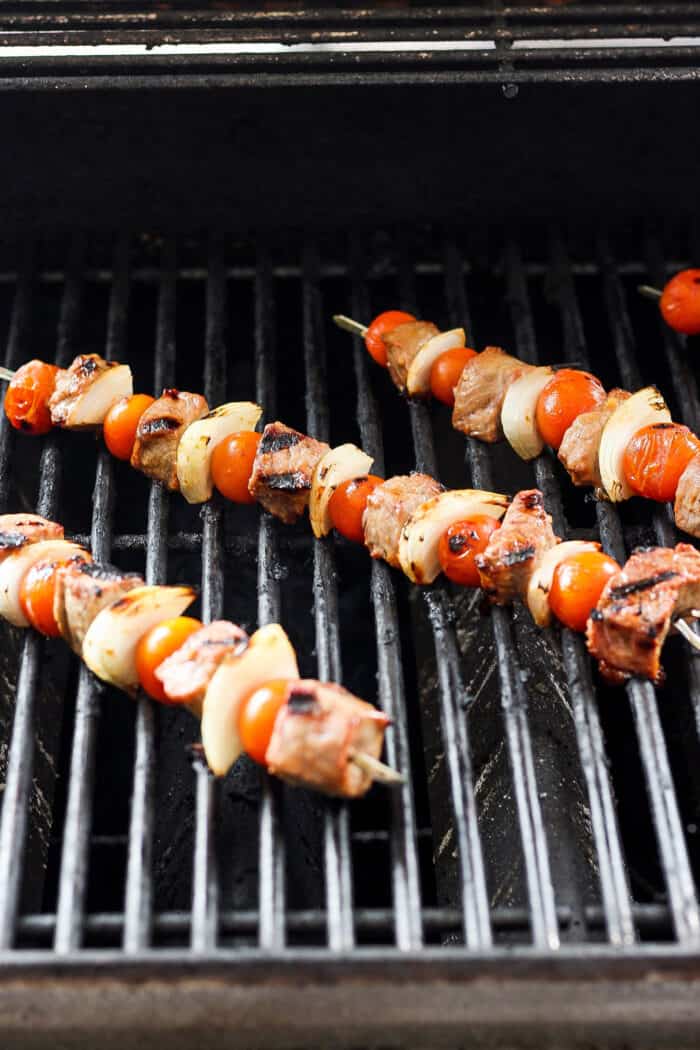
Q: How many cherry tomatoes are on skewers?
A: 14